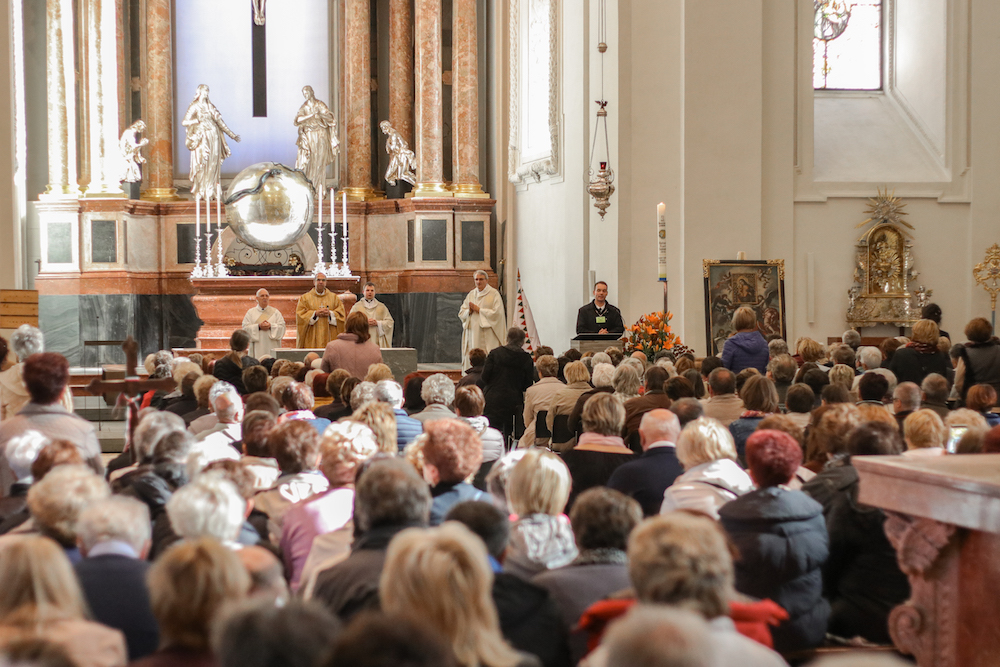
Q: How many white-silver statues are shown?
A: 4